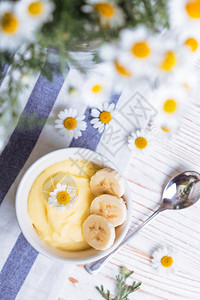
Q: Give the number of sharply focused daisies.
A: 5